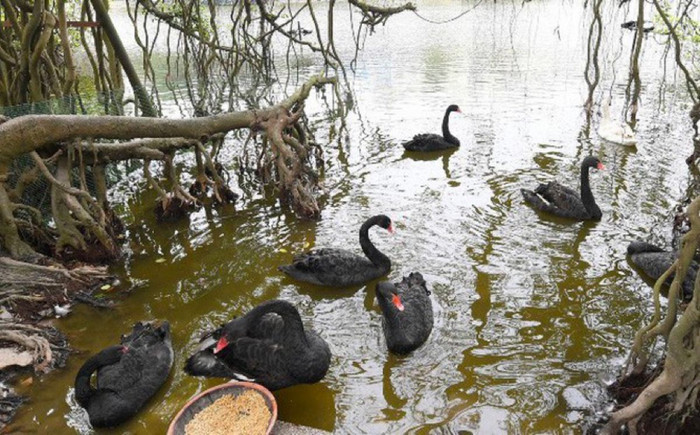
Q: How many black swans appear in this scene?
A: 7